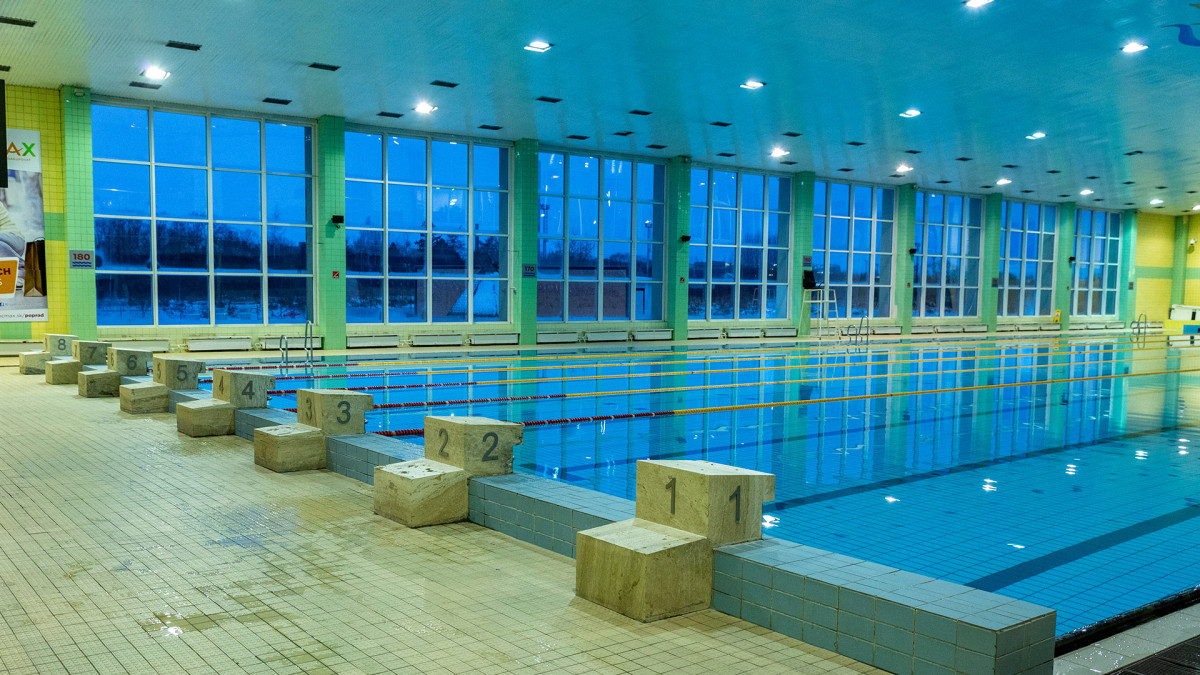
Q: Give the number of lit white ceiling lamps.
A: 14